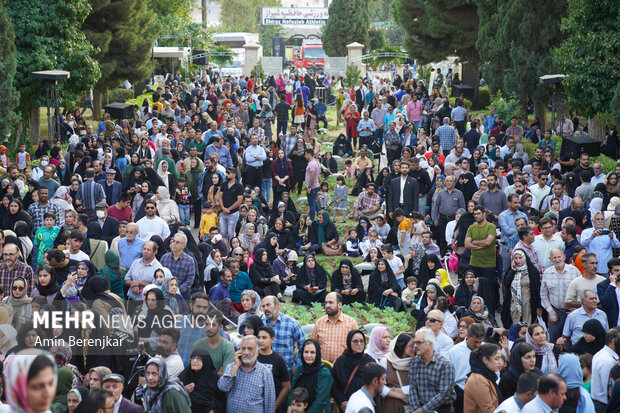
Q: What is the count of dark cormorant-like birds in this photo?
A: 0